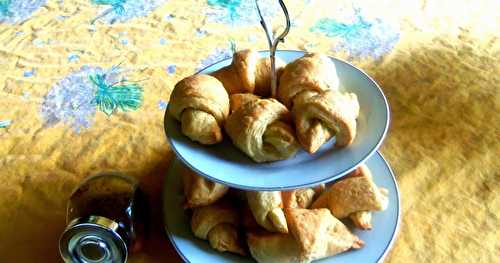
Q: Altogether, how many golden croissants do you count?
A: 11